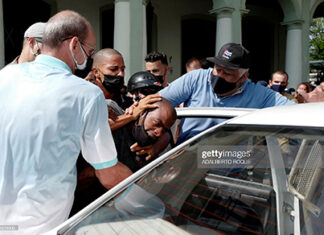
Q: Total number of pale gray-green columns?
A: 3